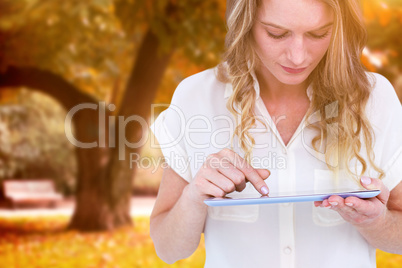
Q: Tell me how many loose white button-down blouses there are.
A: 1